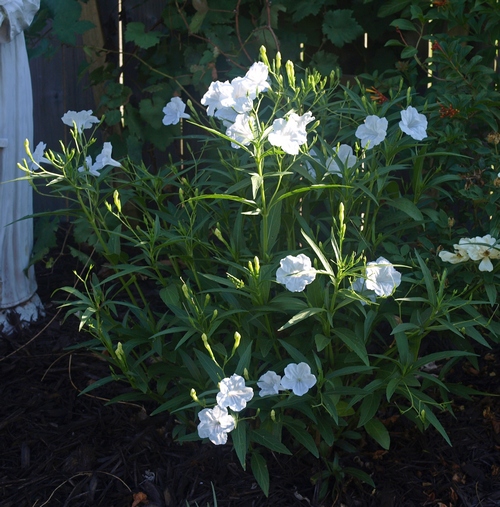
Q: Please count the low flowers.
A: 4